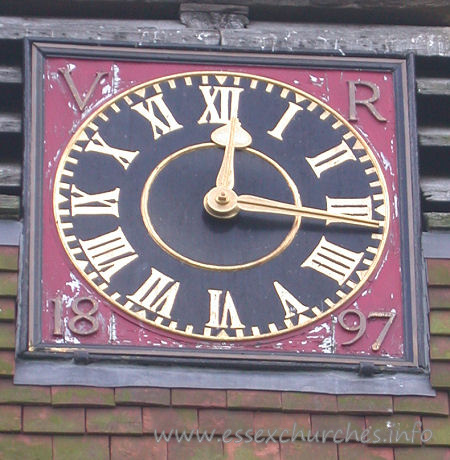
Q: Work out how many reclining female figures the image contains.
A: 0